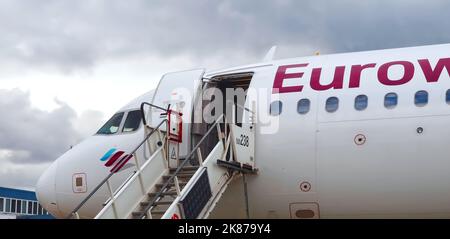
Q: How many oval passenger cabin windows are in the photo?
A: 7